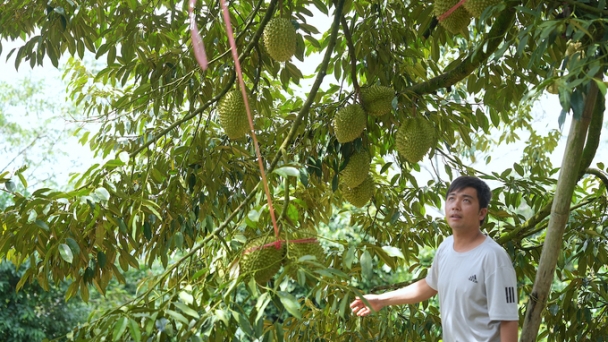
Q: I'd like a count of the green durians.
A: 11